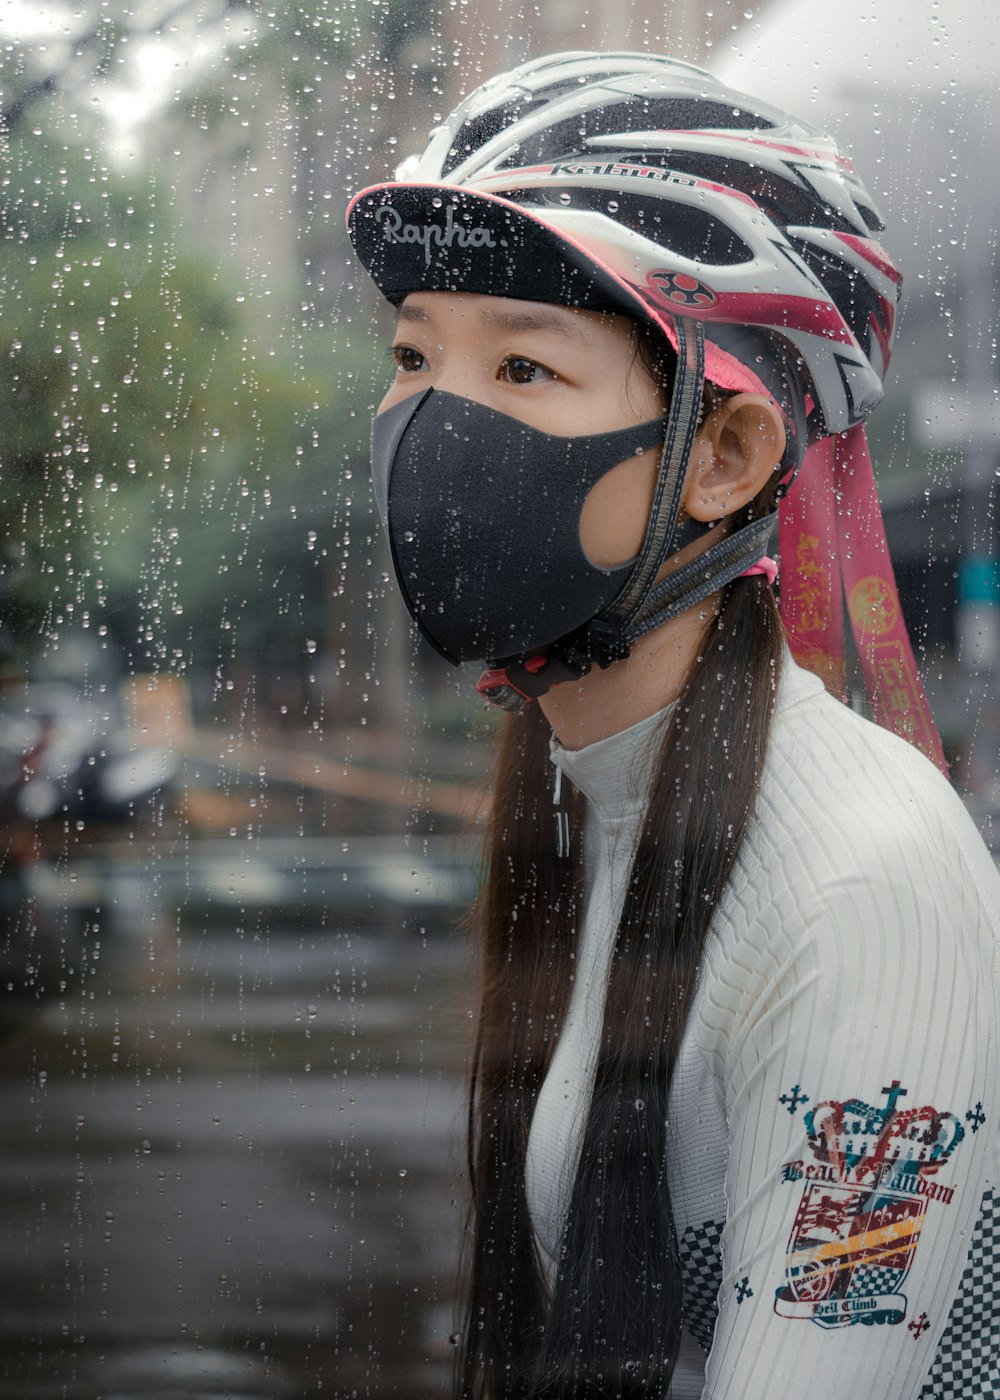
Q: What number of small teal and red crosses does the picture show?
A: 4